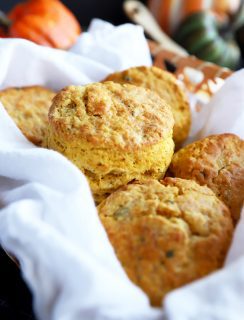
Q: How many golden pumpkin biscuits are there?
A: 5